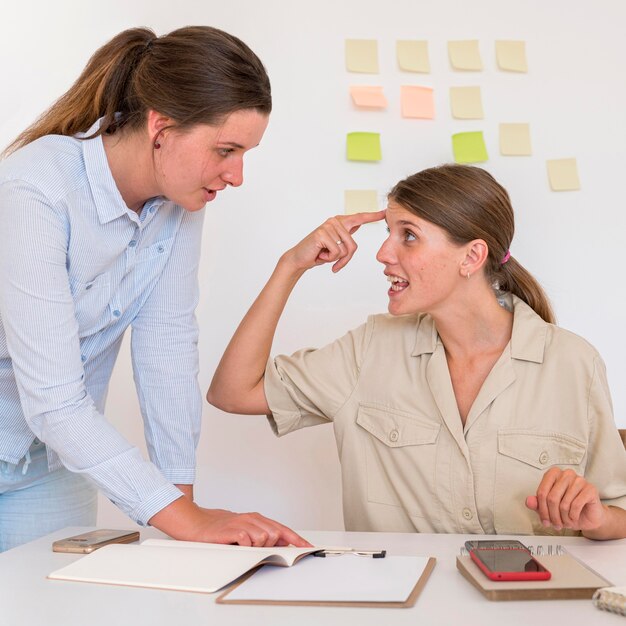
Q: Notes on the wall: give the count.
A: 12